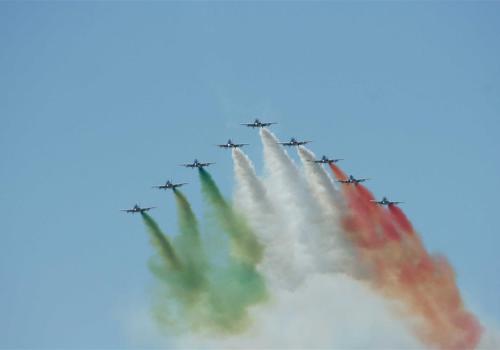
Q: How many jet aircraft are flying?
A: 9